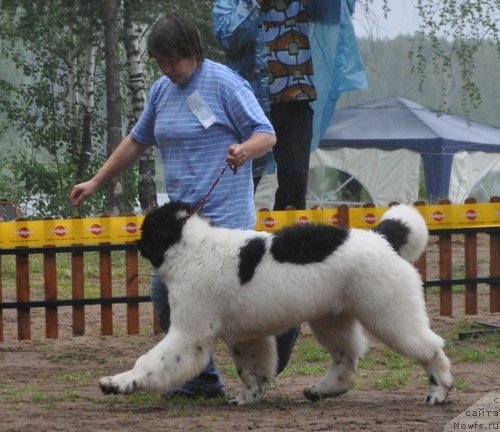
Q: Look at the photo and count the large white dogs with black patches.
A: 1